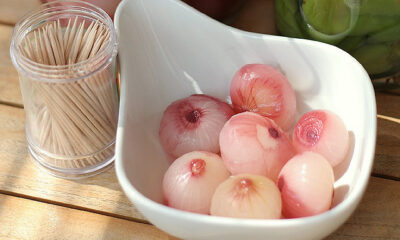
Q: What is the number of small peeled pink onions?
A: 7